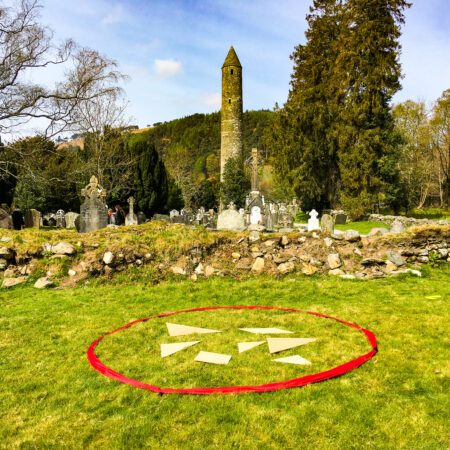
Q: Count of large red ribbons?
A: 1